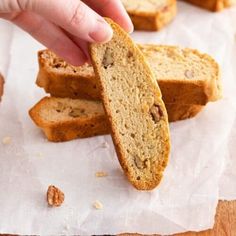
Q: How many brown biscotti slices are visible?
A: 5